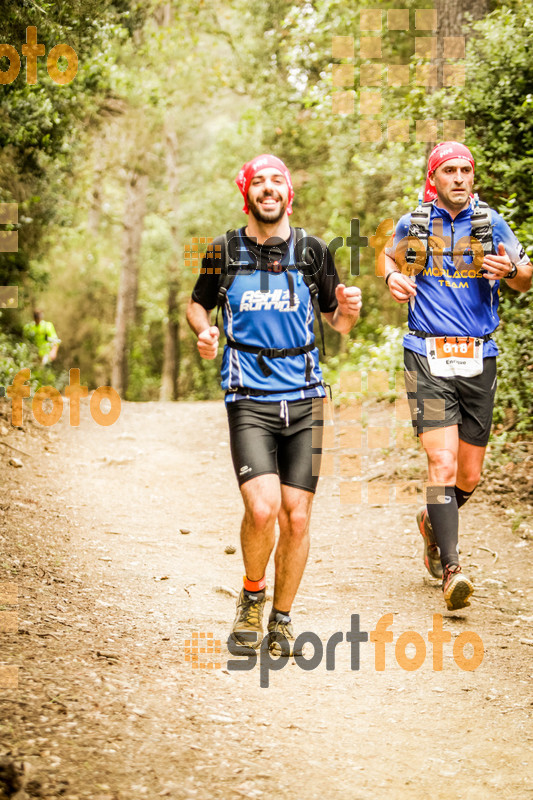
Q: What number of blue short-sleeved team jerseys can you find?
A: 1